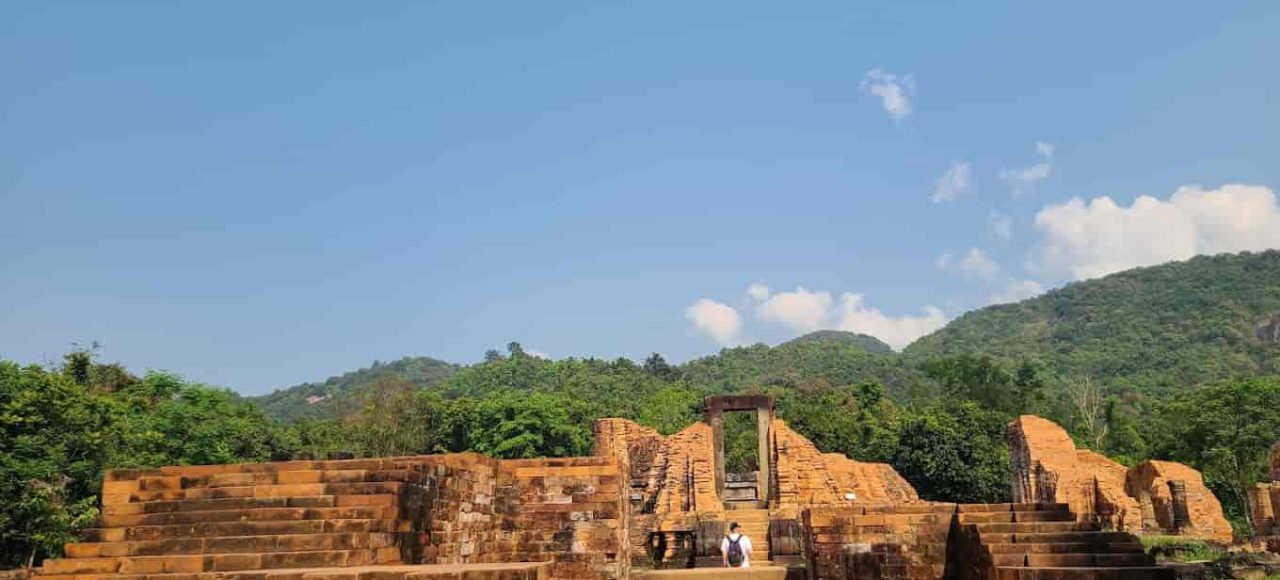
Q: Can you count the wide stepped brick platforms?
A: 2